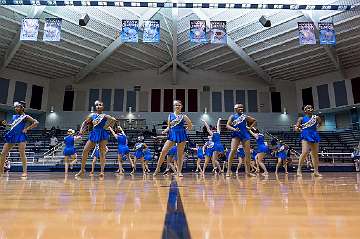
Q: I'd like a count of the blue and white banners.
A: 8